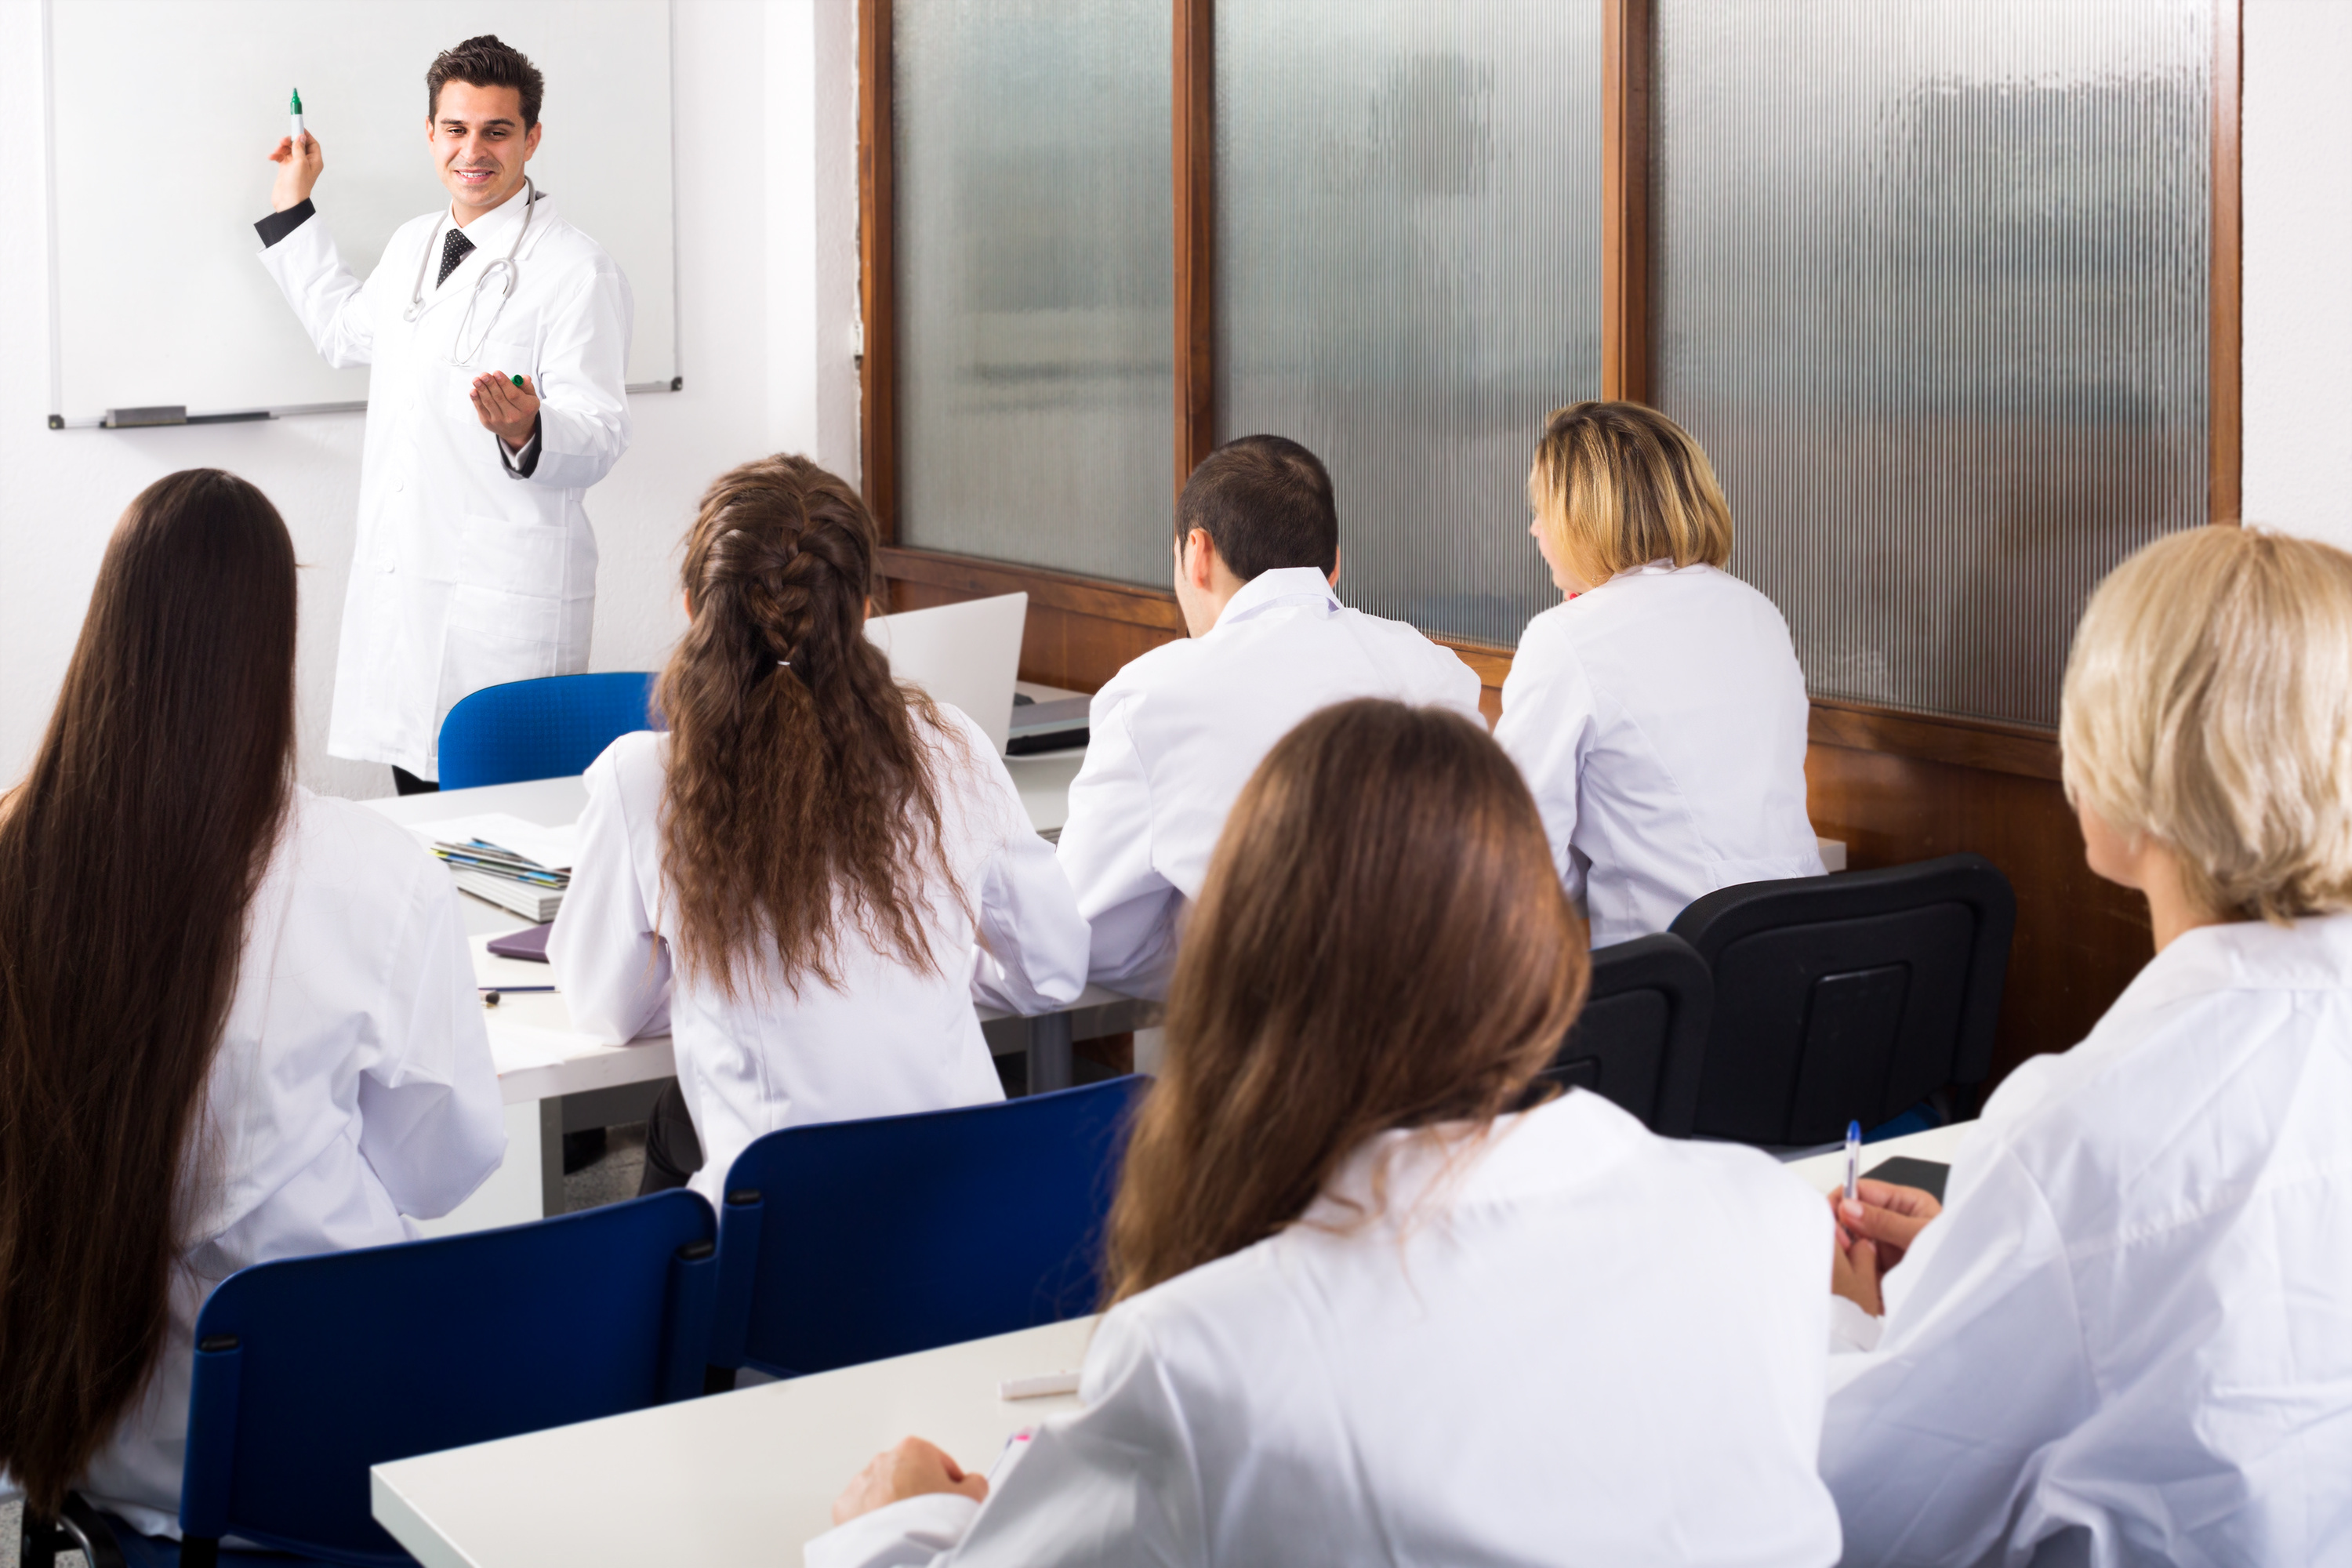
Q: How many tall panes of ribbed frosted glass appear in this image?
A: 3